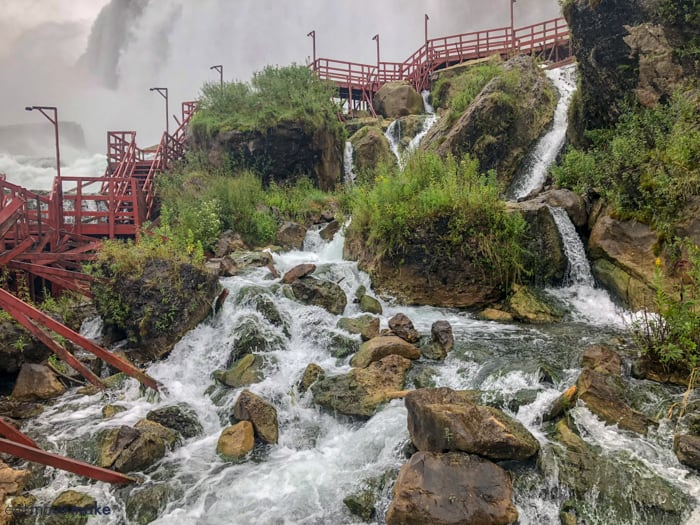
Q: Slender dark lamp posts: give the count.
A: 7